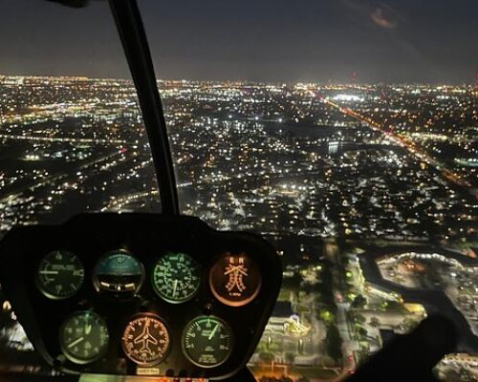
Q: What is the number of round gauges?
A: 7